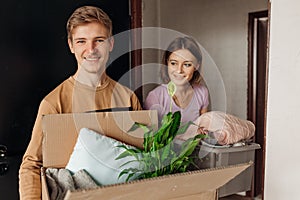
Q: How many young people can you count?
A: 2